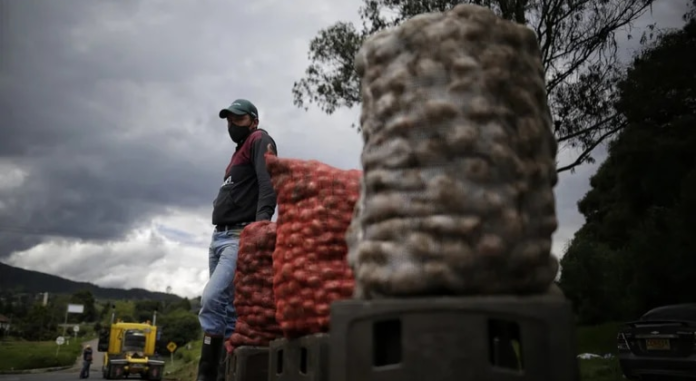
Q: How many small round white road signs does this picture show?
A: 2